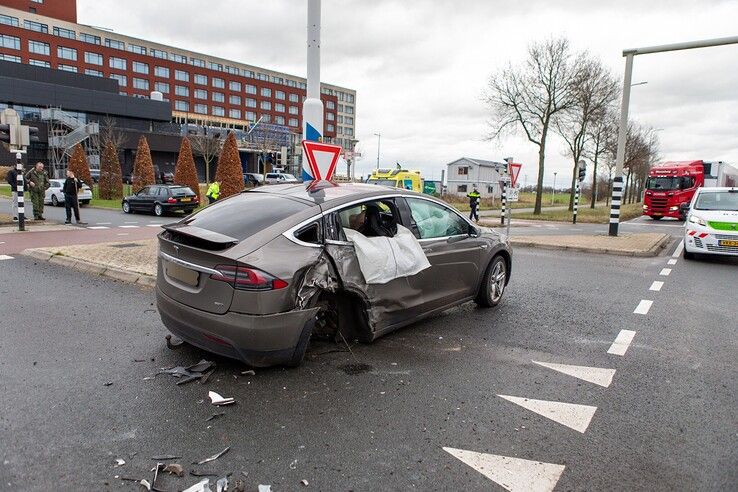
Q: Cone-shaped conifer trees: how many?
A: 5